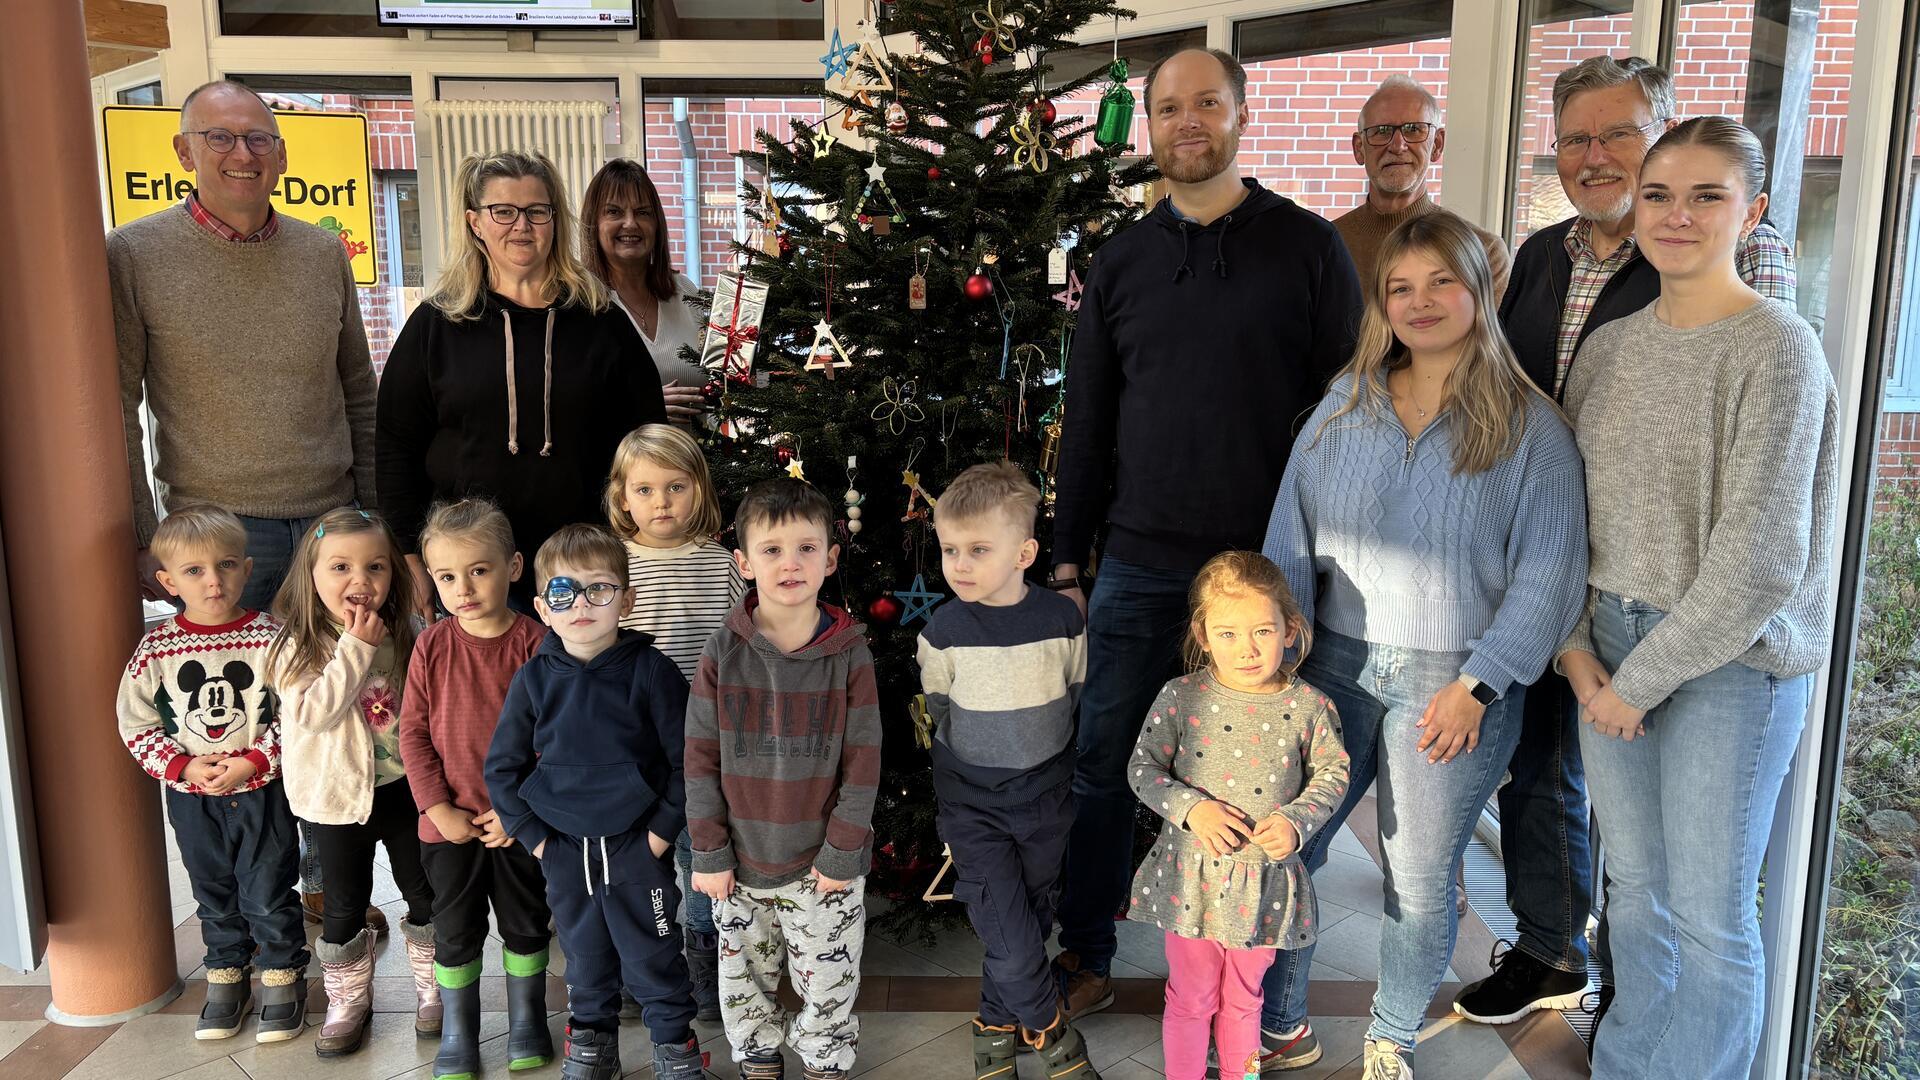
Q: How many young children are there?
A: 8